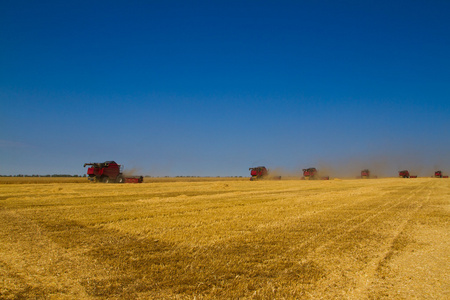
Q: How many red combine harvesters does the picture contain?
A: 6